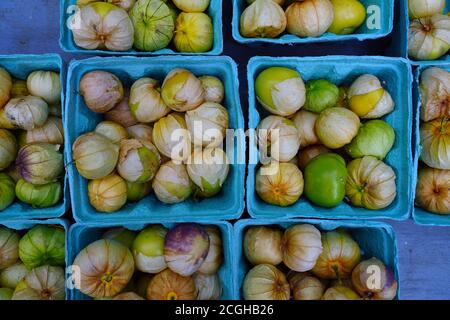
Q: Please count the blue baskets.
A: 10